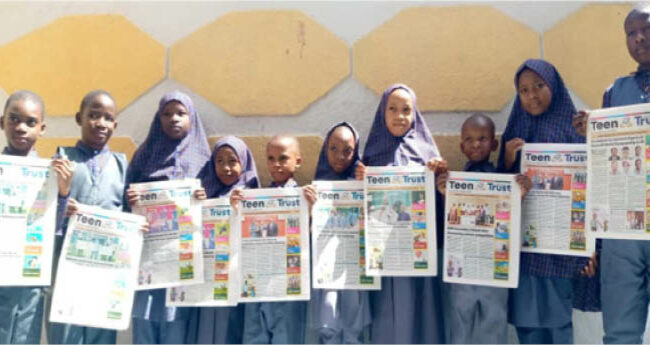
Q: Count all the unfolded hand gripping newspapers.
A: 10